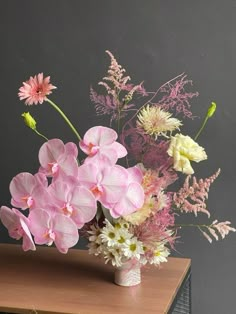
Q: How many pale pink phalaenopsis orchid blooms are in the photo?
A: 8